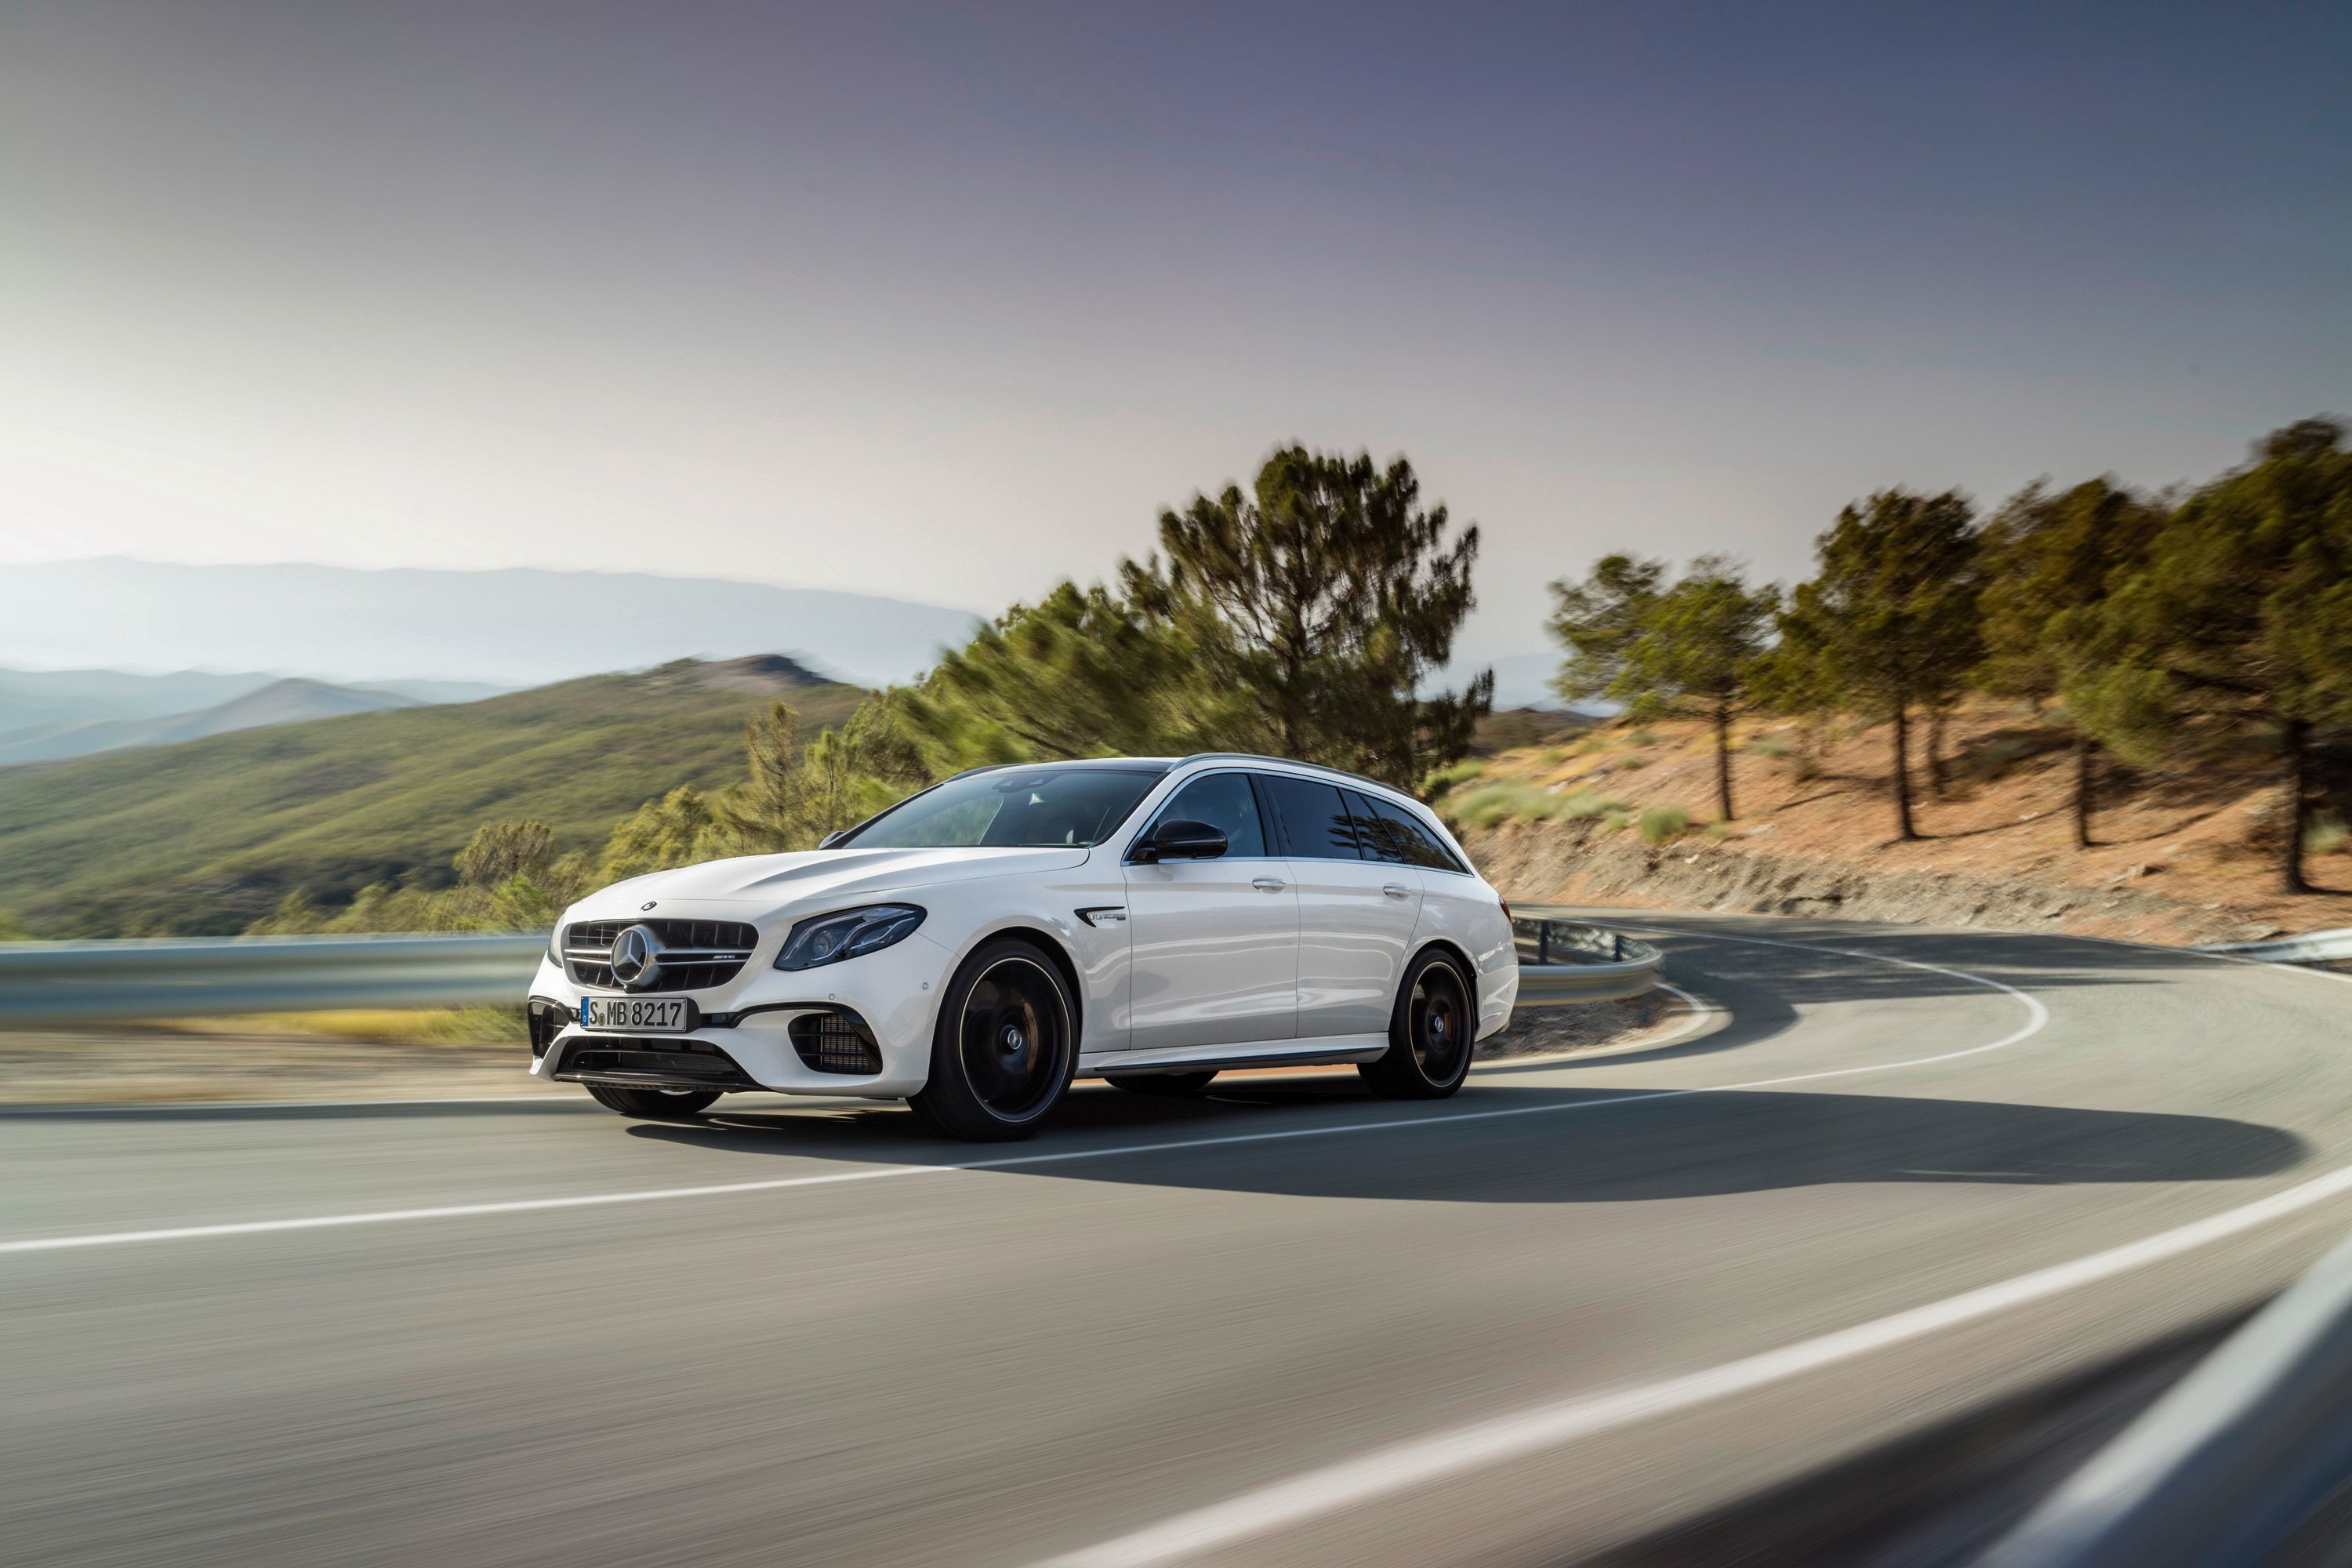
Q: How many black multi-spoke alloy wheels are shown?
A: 2